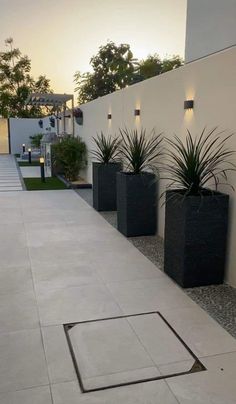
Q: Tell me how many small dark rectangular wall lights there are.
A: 3